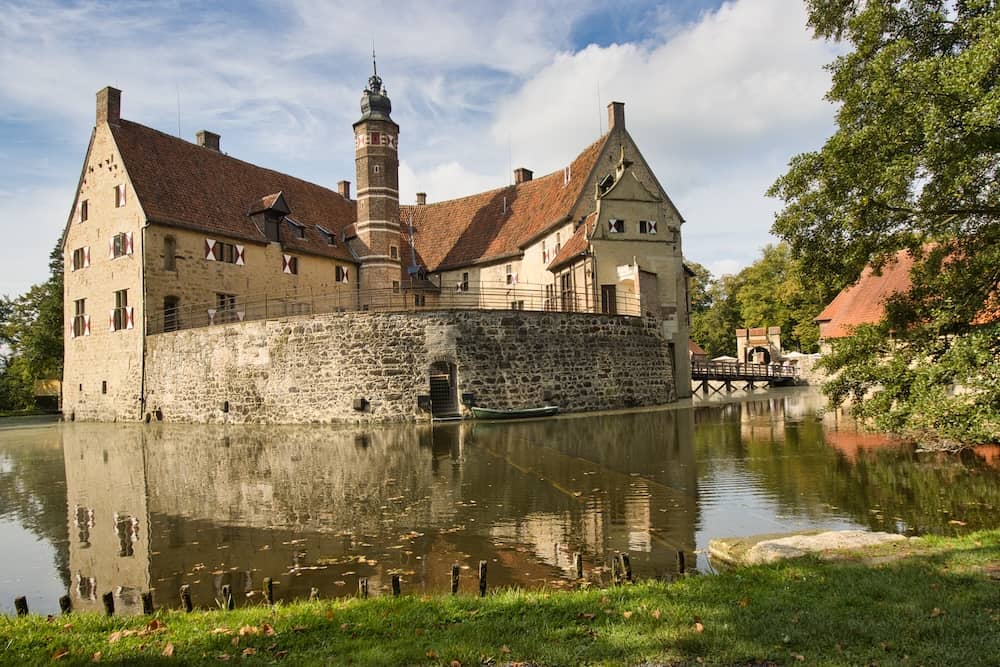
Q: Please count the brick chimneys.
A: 6